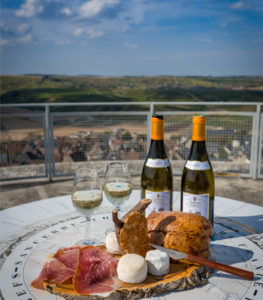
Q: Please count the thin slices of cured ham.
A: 3